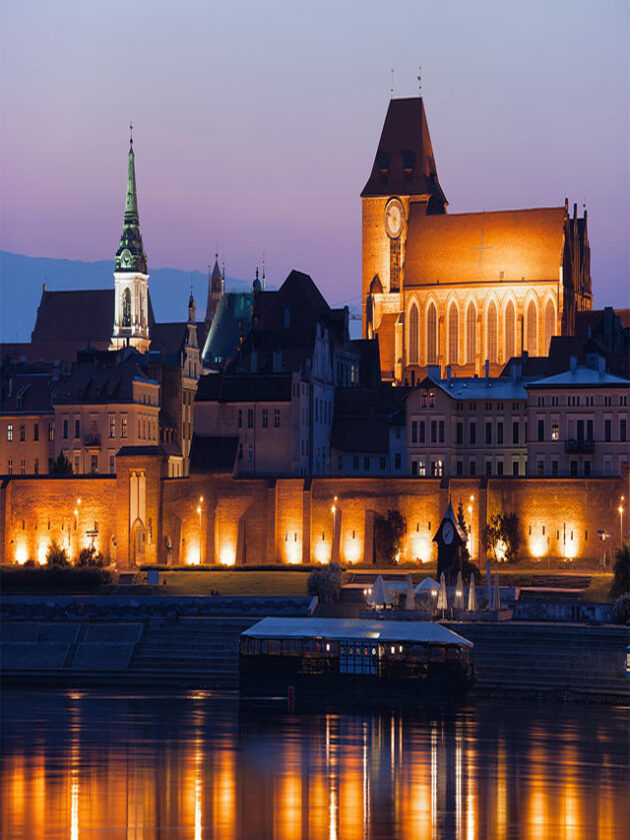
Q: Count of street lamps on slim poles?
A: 5